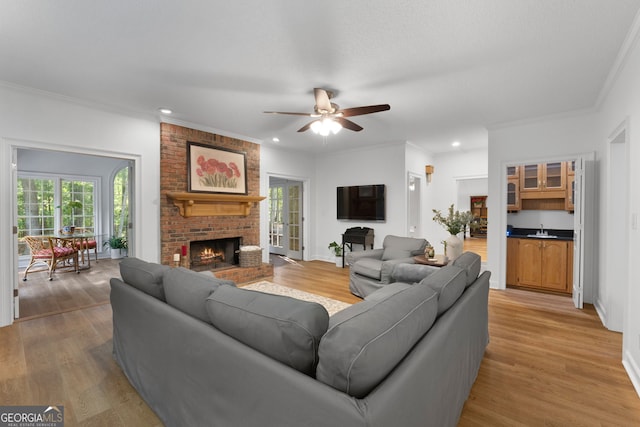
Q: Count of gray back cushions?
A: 7